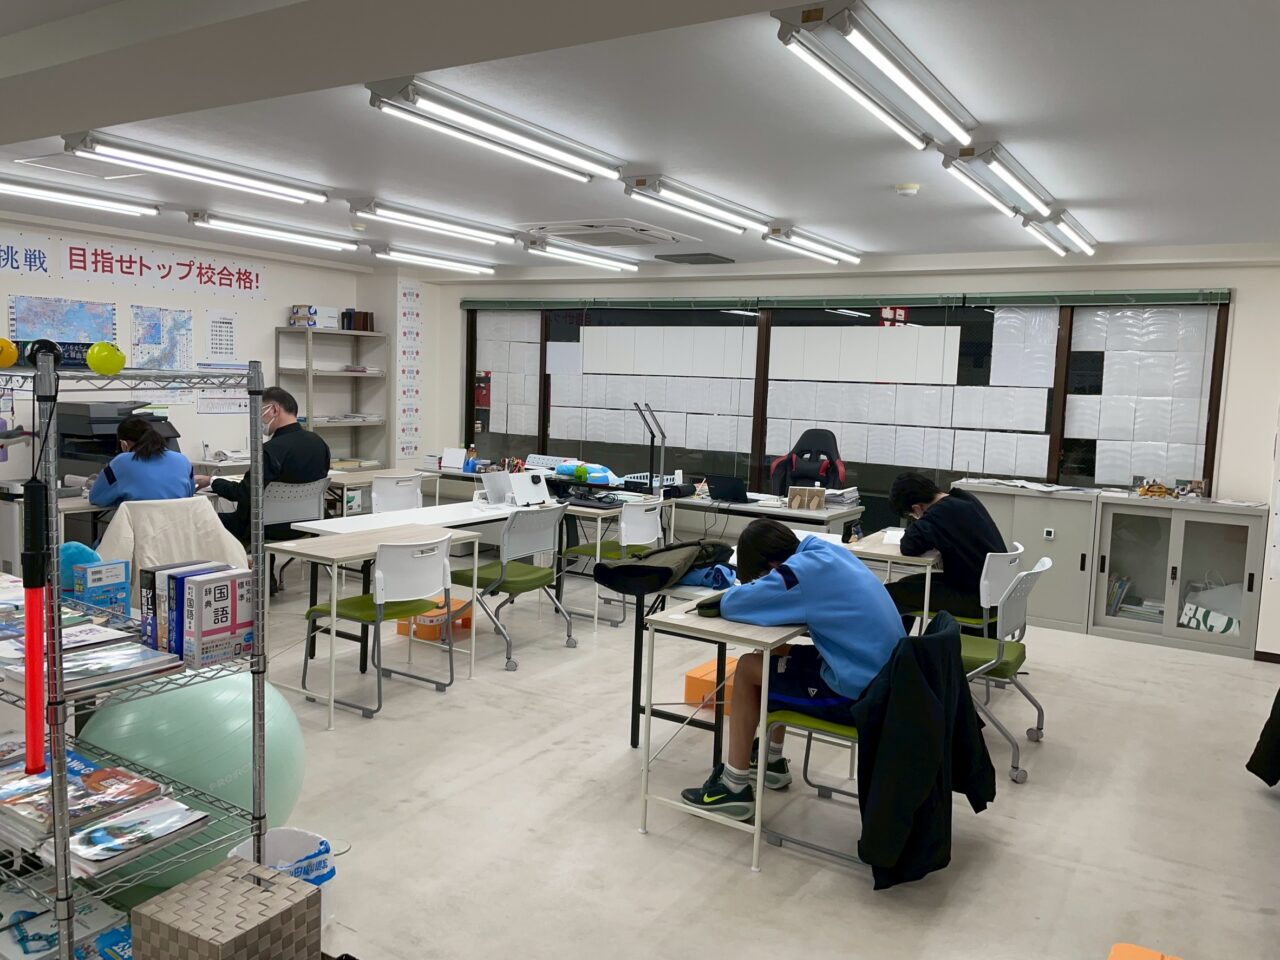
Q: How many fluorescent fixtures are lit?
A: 12